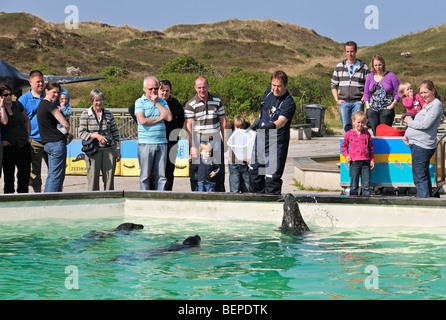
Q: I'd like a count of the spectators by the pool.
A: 15